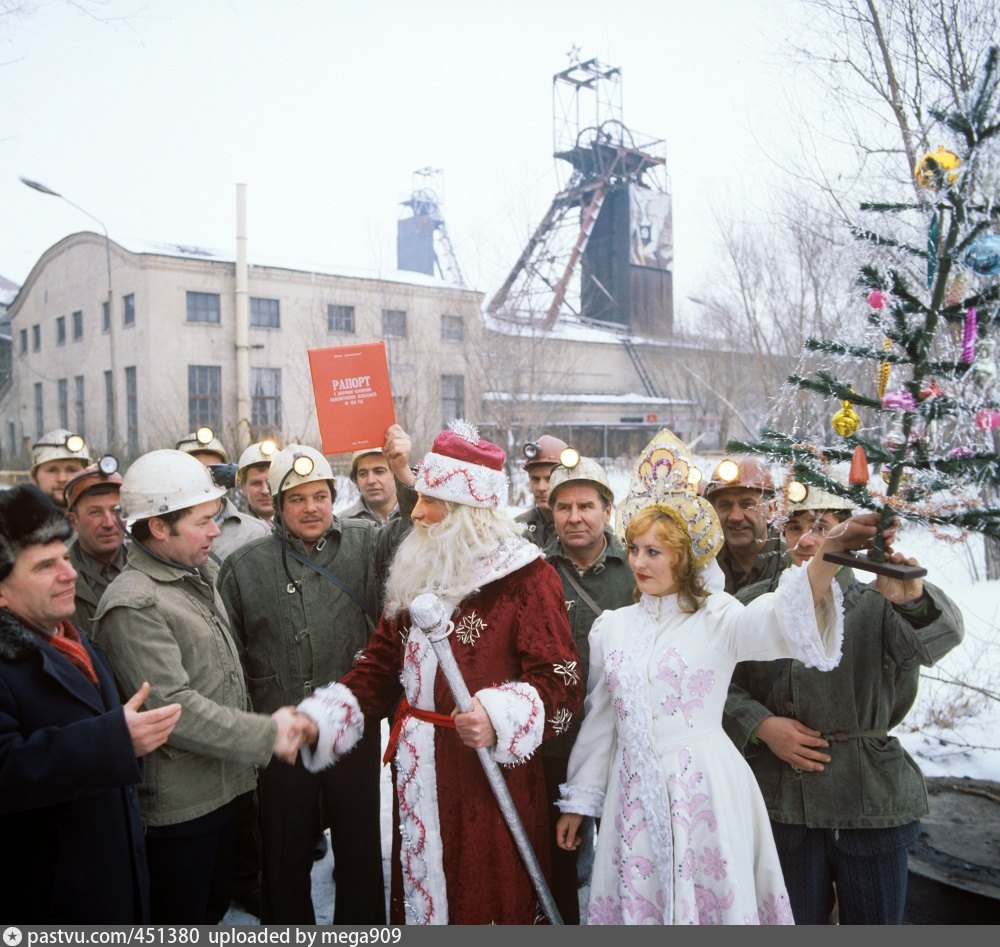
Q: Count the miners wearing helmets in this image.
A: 11